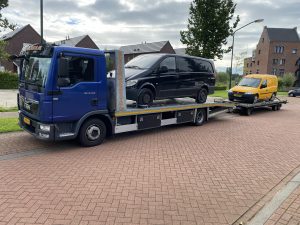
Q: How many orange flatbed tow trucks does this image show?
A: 0